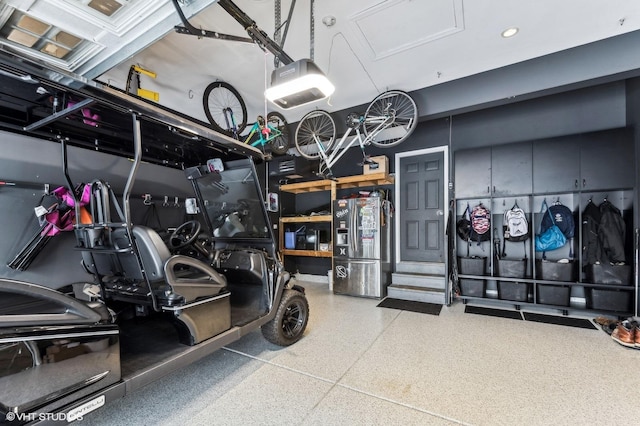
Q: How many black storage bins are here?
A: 8